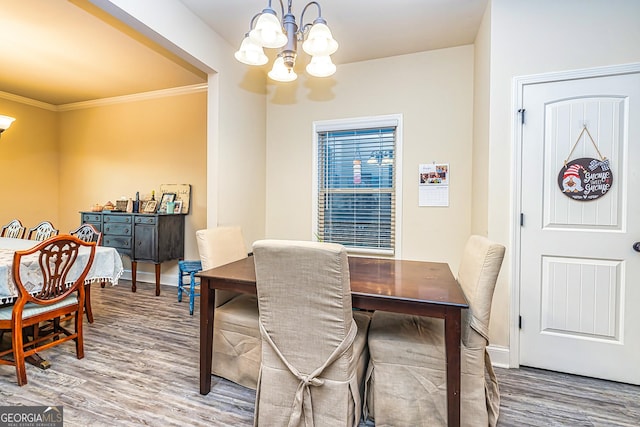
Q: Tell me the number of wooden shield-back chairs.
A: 4